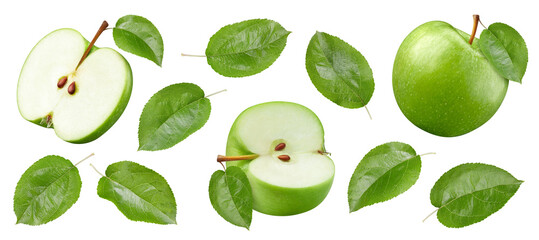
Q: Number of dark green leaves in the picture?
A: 10